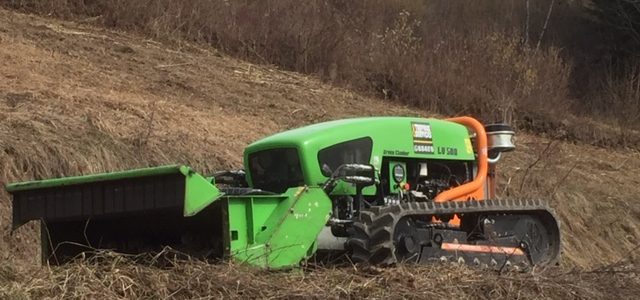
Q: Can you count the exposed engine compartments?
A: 1